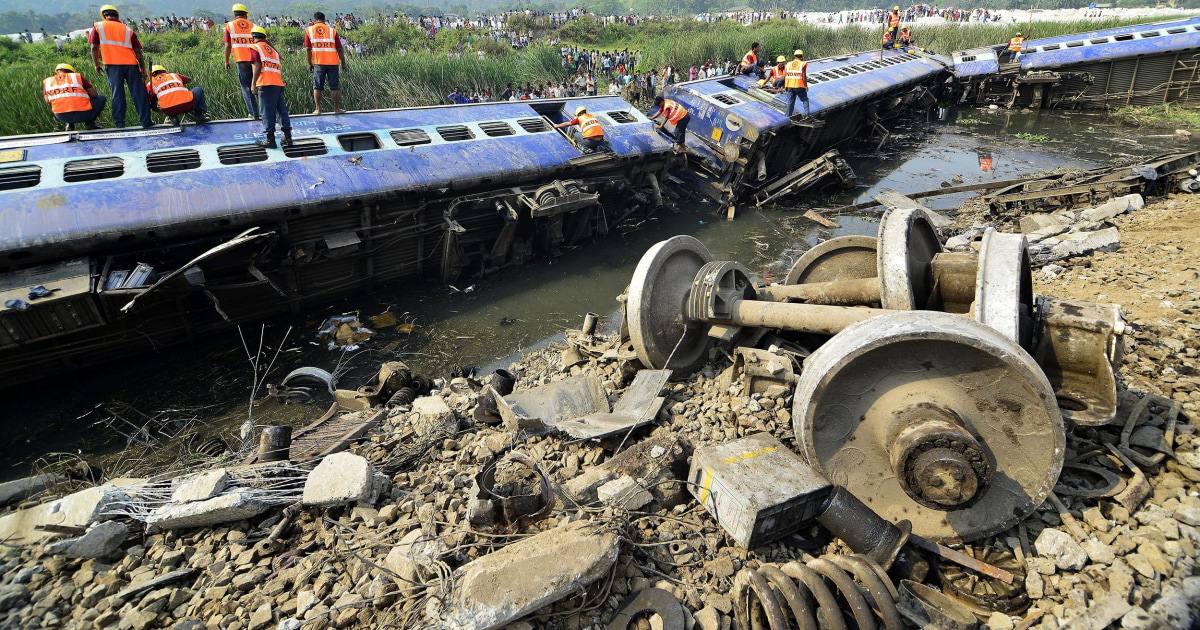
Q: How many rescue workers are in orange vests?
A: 15